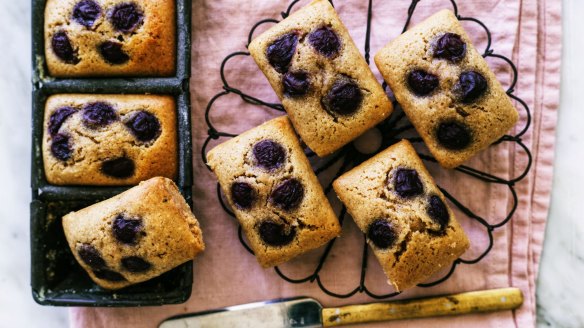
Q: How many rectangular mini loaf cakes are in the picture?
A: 7